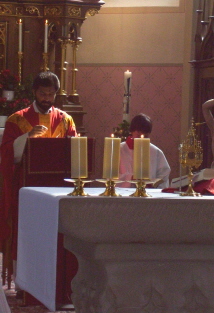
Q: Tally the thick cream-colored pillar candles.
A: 3